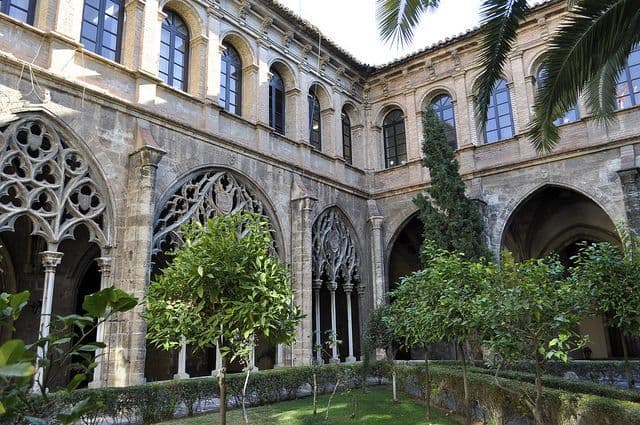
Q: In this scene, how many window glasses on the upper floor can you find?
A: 12